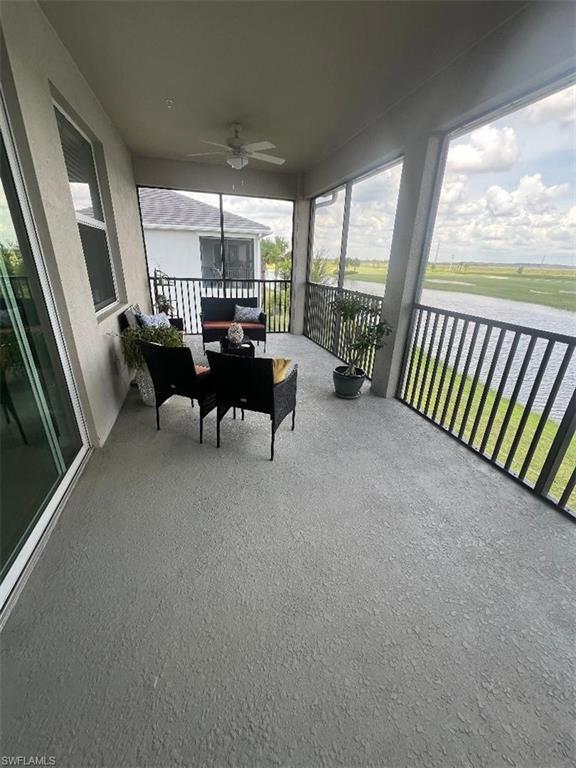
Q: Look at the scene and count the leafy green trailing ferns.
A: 1